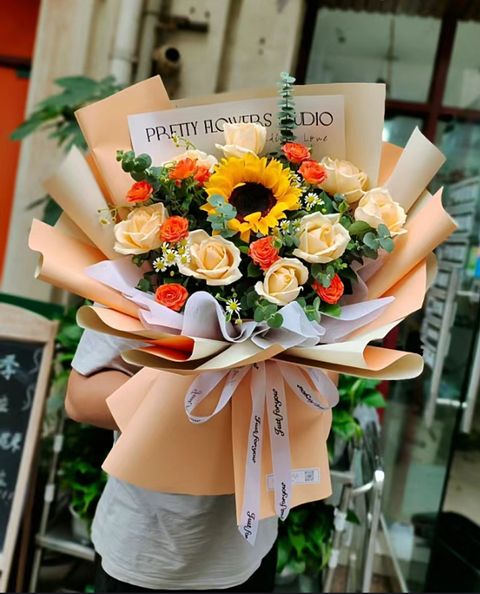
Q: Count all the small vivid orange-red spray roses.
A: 9